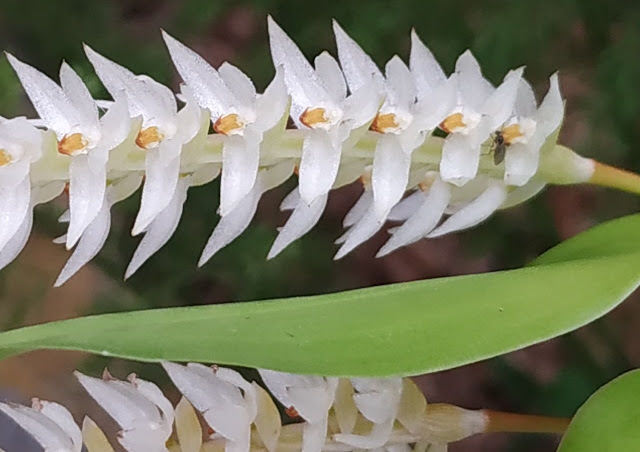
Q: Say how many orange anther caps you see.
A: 8